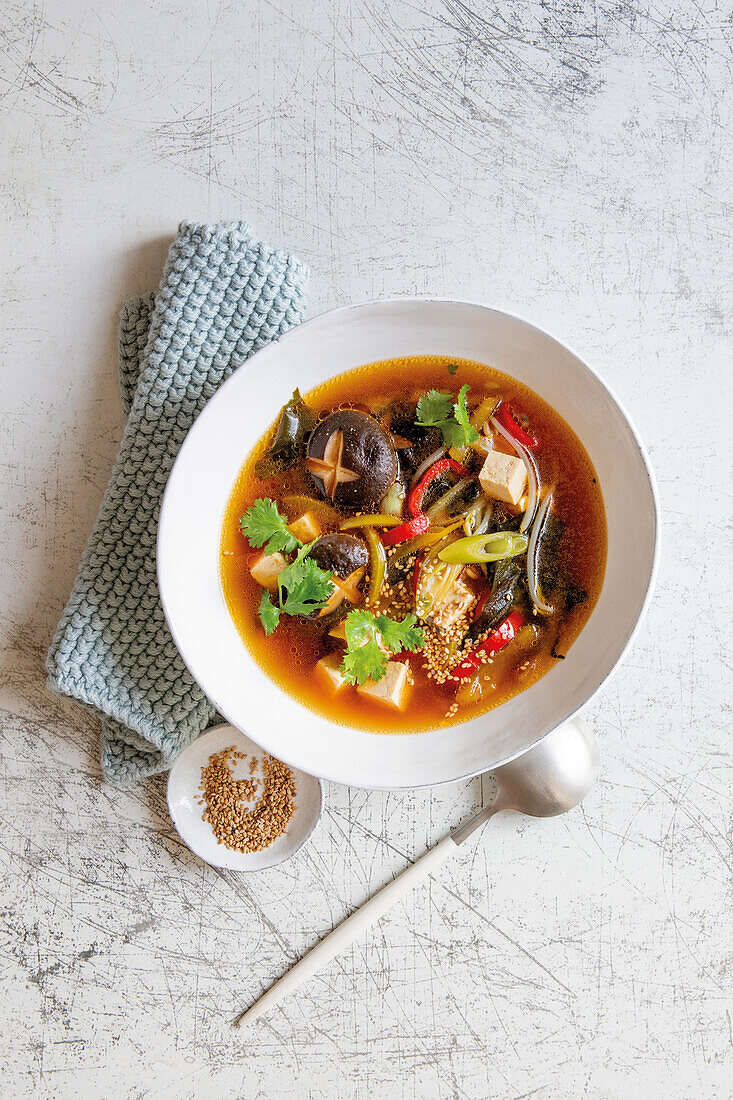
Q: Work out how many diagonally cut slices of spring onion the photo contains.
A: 1